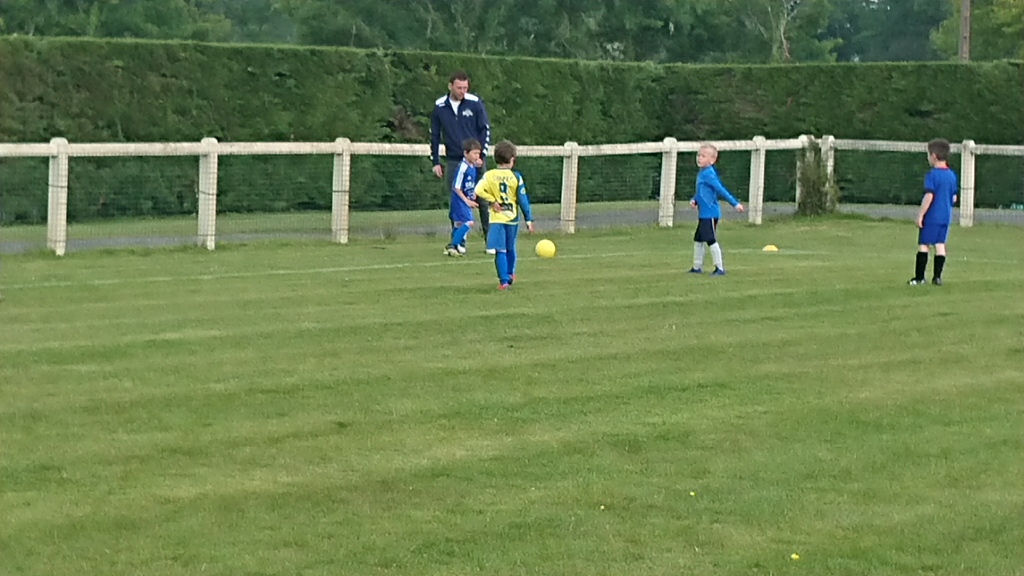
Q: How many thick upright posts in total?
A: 9